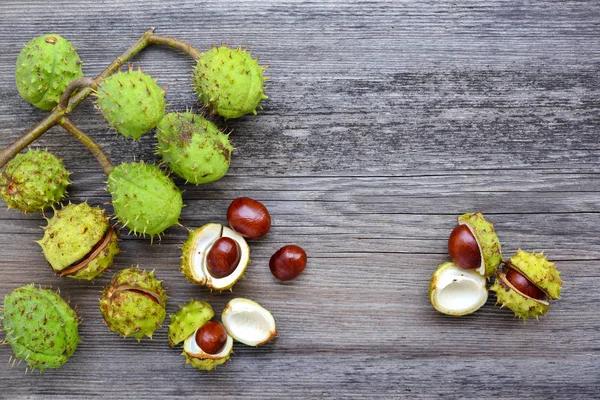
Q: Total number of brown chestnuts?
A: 6